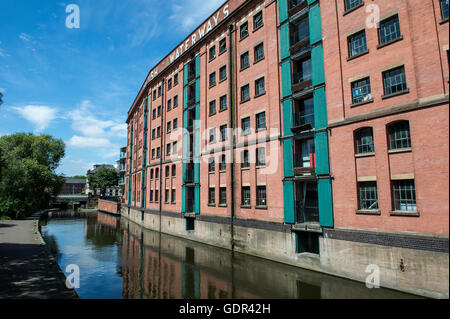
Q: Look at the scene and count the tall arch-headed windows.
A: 10